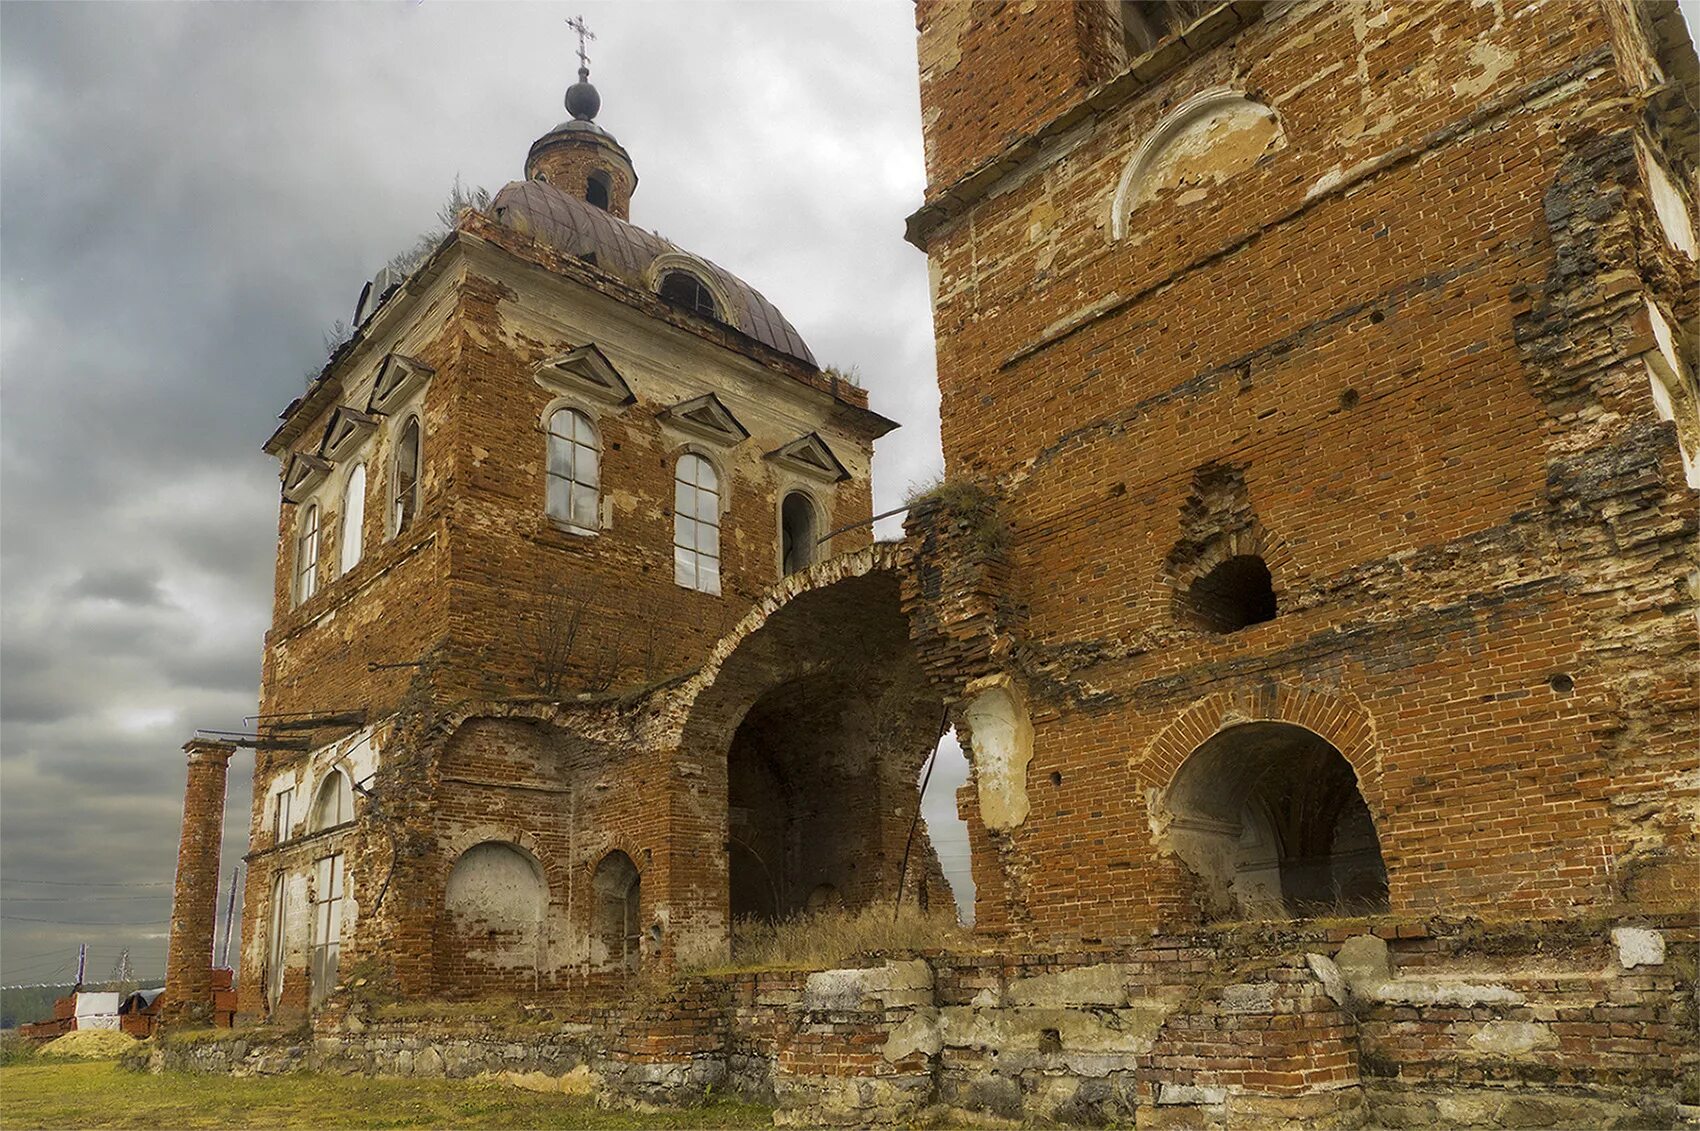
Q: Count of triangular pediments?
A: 6